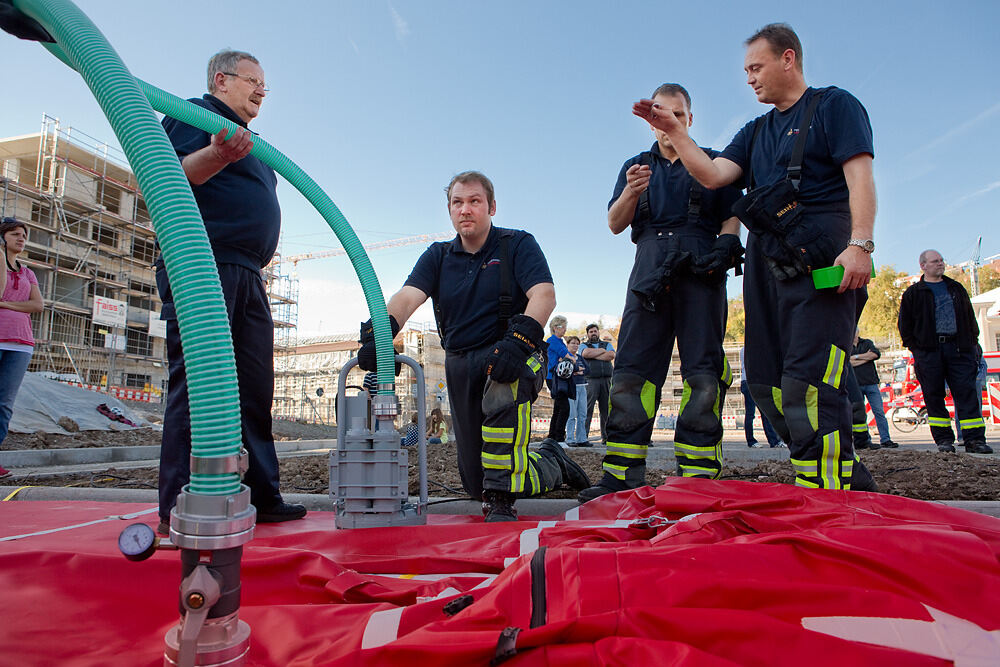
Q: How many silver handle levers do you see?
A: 1